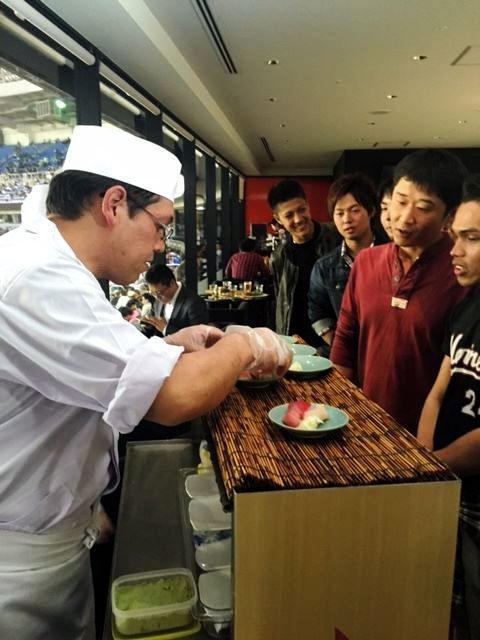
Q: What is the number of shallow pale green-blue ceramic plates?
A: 5